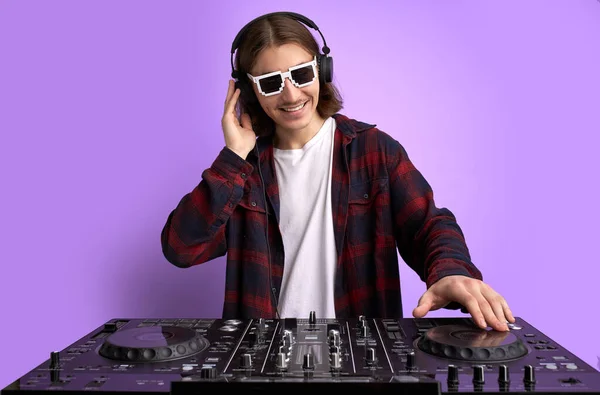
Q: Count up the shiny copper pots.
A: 0